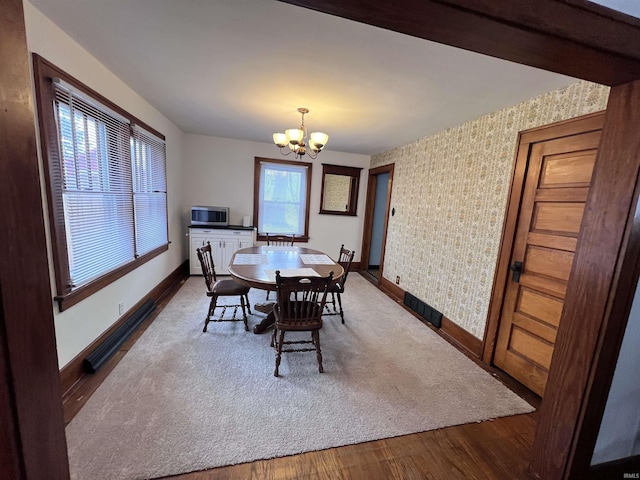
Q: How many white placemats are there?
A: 4